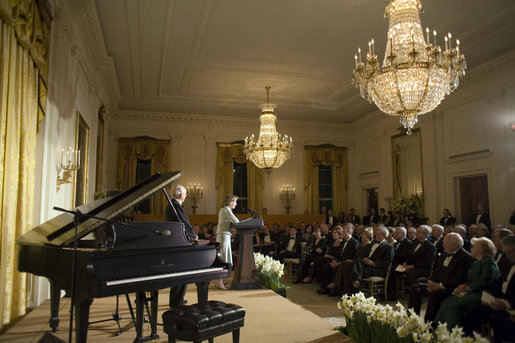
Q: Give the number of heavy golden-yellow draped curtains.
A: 4